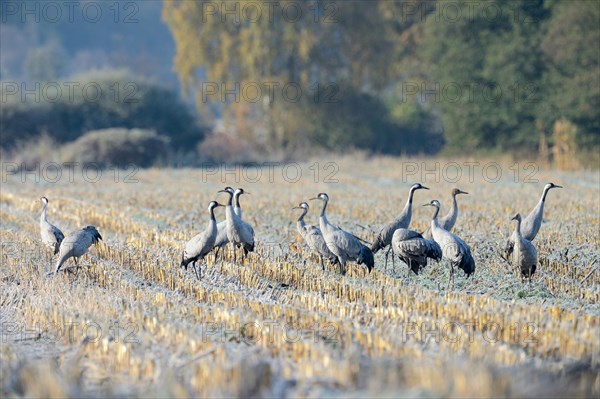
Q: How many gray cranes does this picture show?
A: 13